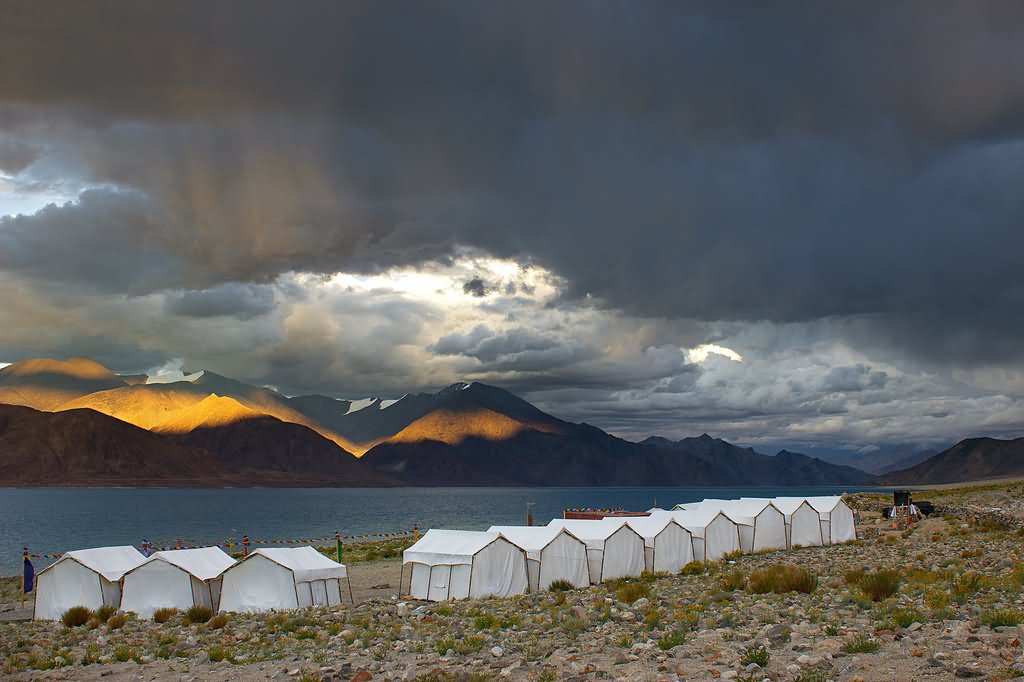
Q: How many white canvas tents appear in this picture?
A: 11